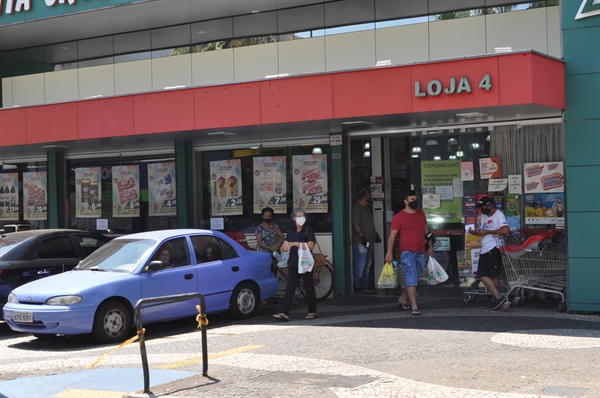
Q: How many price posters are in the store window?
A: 8